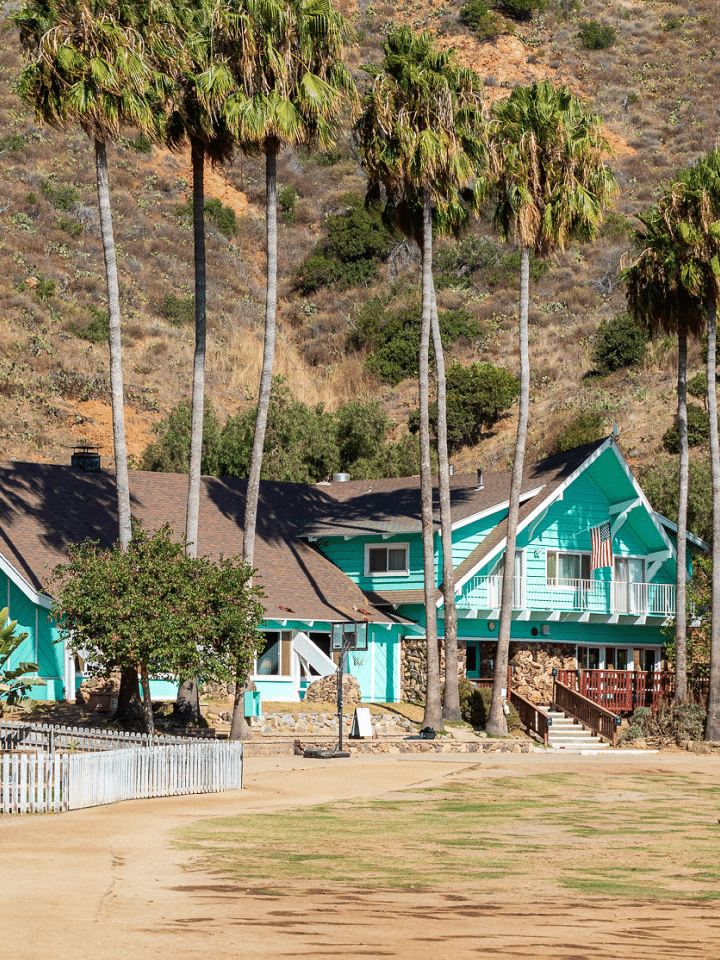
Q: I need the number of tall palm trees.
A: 8